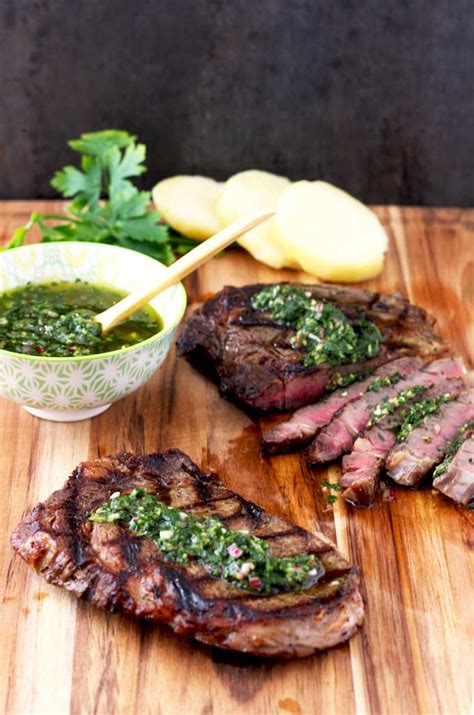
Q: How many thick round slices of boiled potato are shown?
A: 3